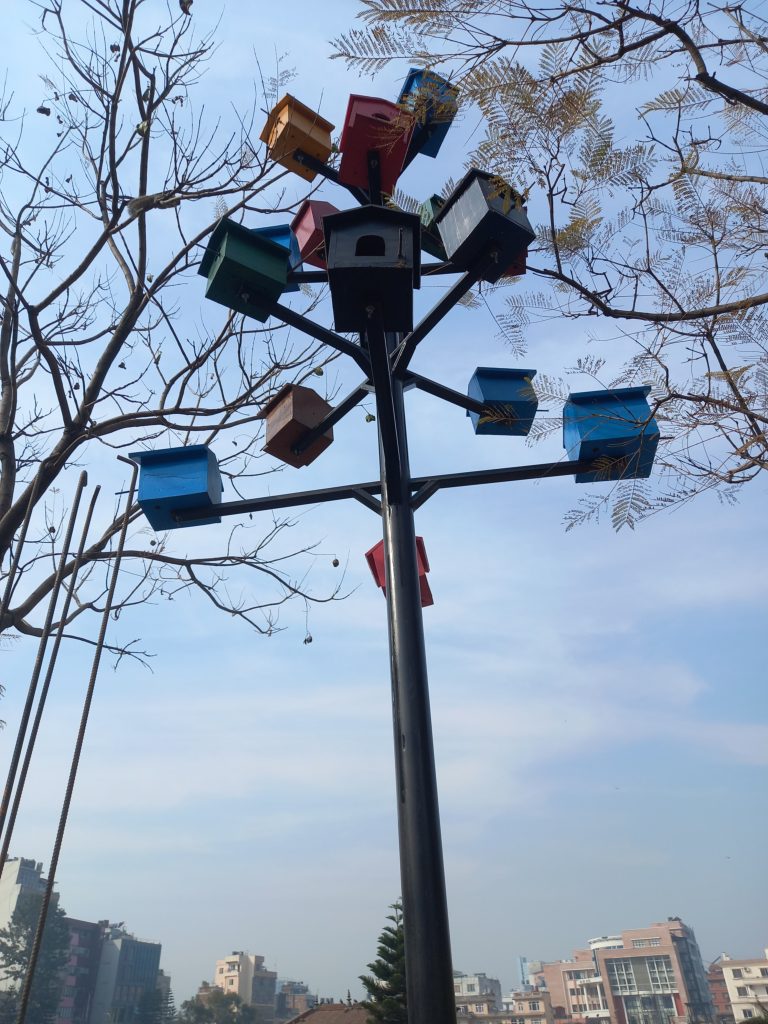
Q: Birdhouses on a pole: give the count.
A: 15